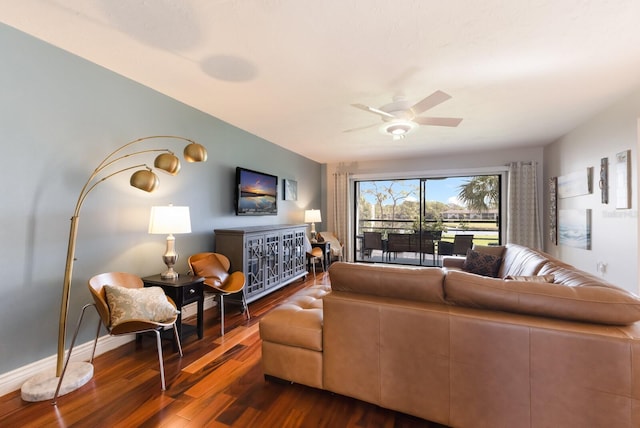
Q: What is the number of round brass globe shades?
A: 3